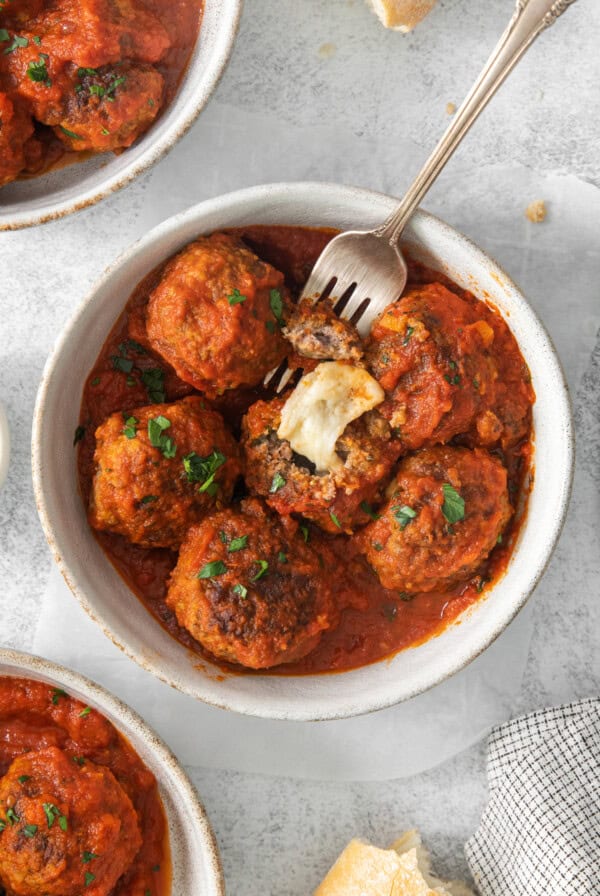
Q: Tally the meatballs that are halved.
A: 1